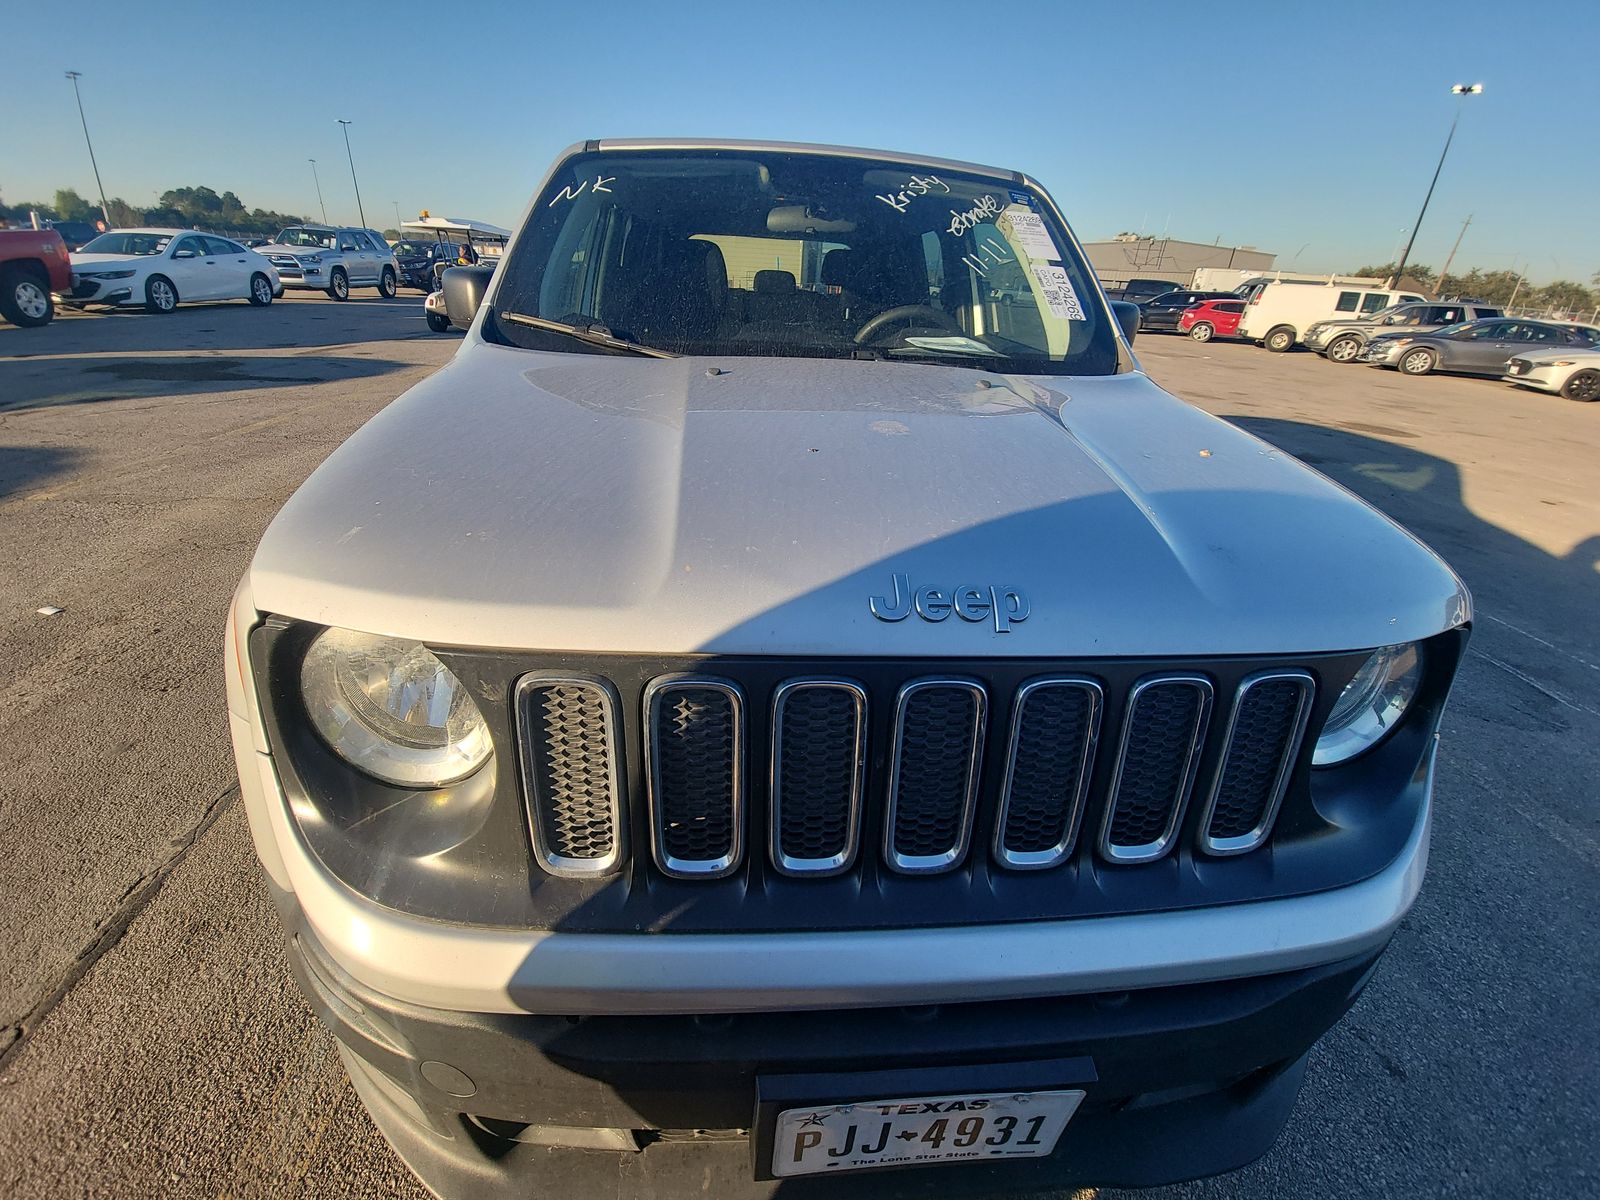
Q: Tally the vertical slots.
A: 7